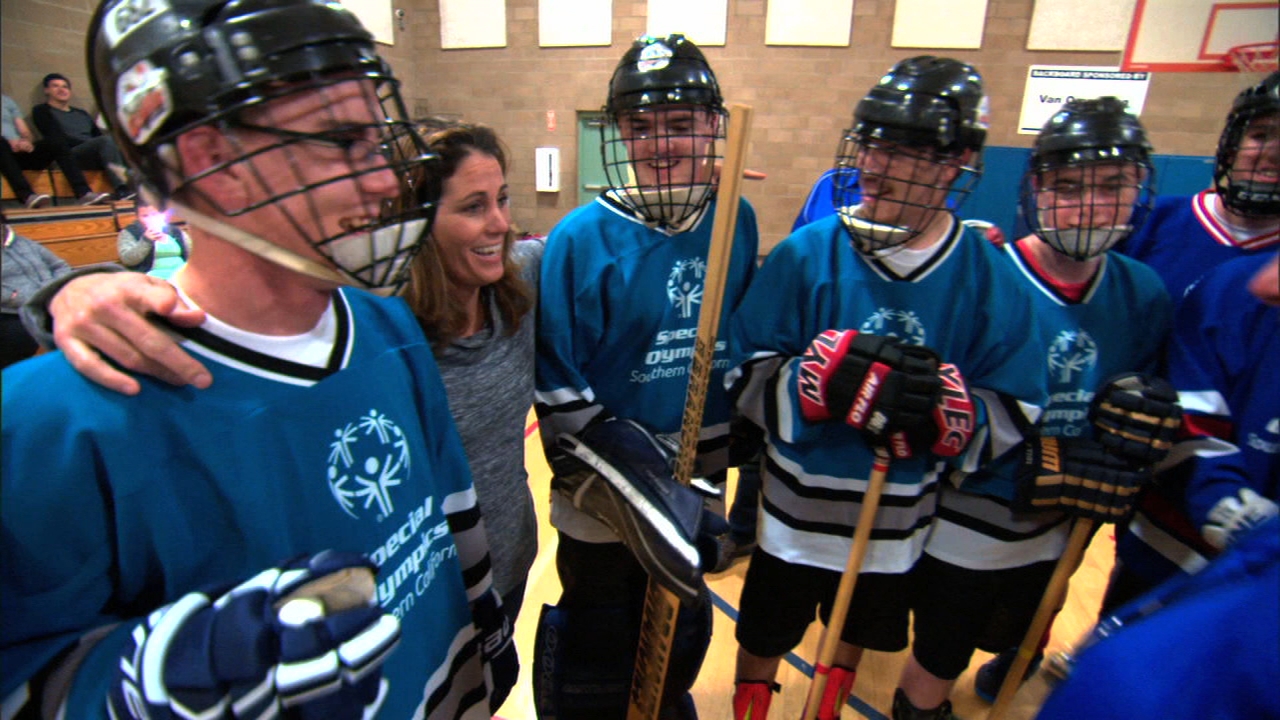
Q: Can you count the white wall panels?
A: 7